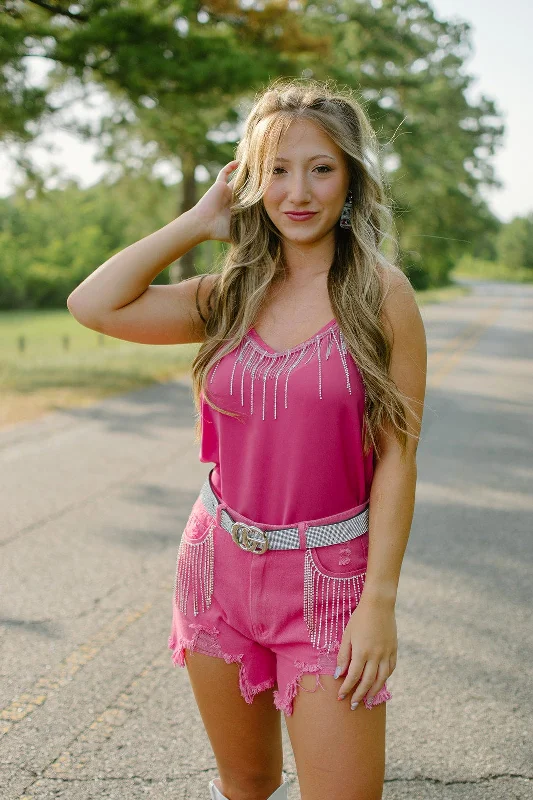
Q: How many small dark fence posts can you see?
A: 3